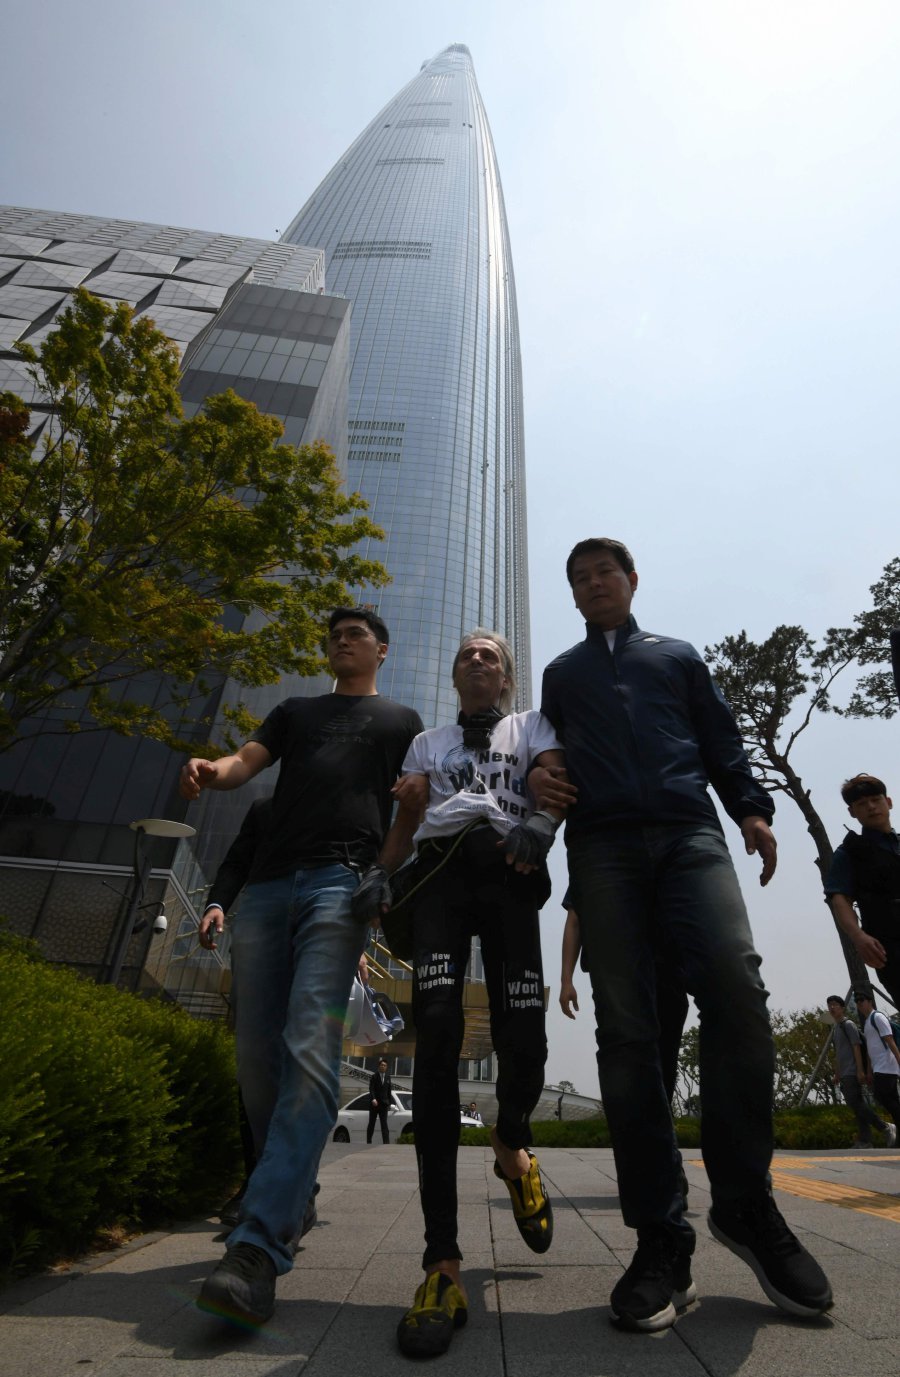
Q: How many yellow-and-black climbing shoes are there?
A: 2